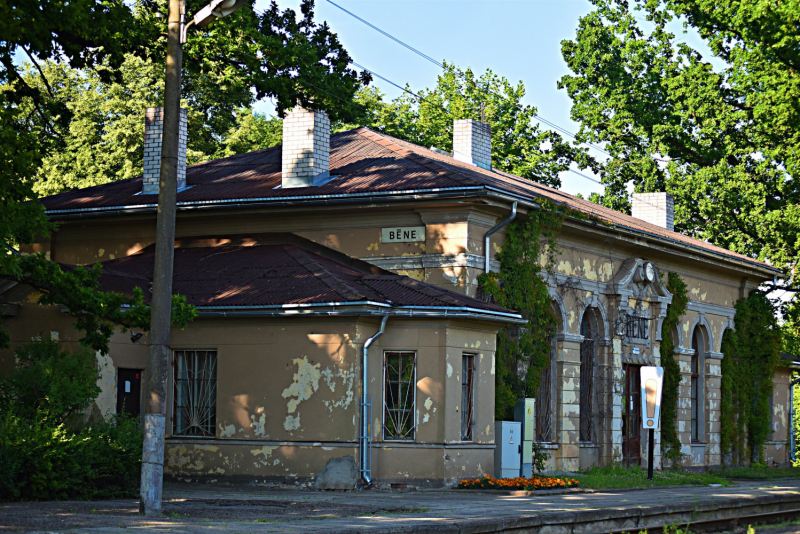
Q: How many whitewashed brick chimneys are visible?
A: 4